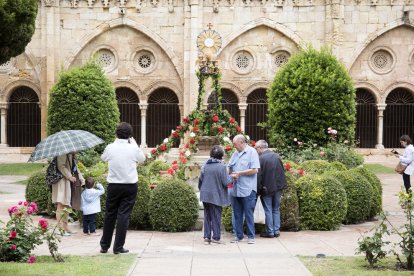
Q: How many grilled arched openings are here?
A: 7